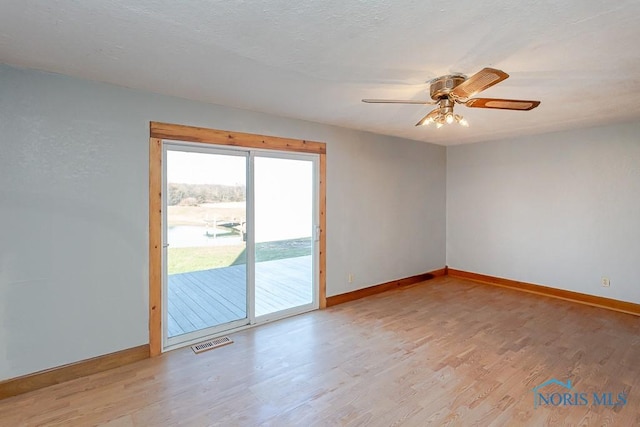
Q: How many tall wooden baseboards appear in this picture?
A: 3